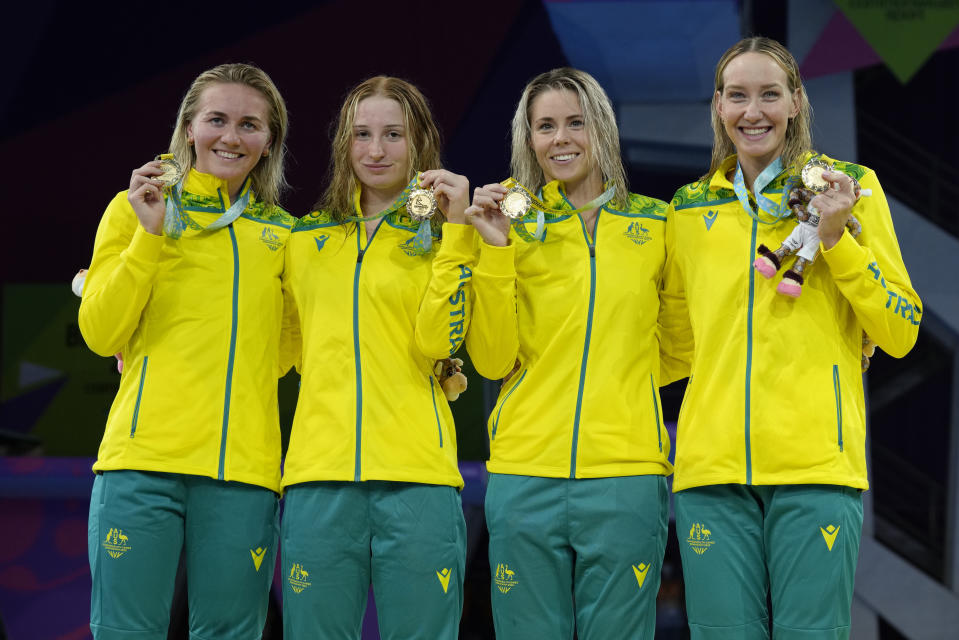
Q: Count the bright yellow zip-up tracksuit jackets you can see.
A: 4